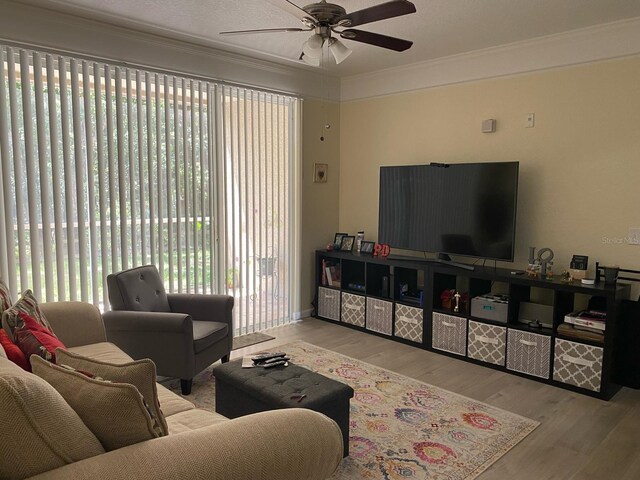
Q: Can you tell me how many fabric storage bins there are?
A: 8